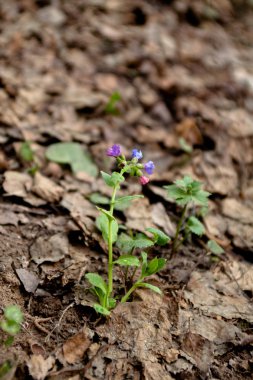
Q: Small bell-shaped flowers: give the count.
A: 4